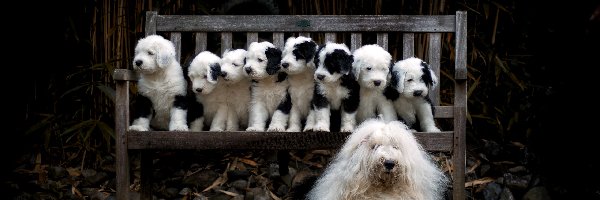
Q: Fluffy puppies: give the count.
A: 8